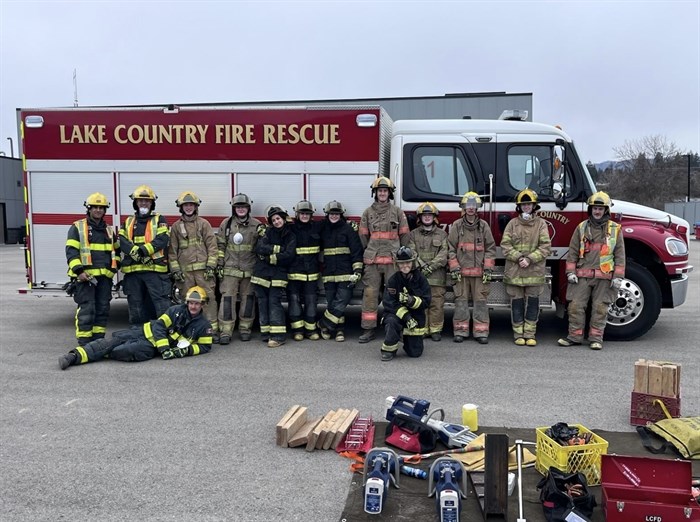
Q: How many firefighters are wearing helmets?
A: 14